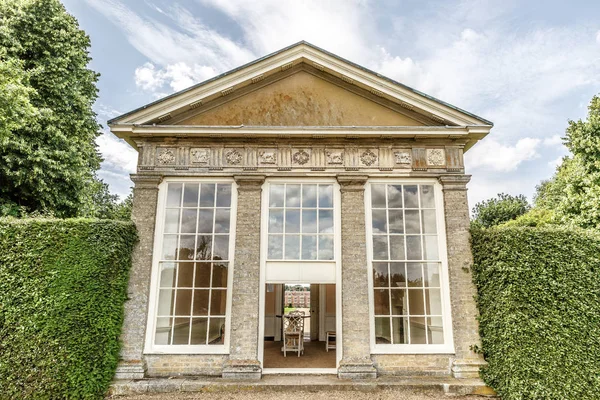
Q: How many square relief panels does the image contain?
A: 9